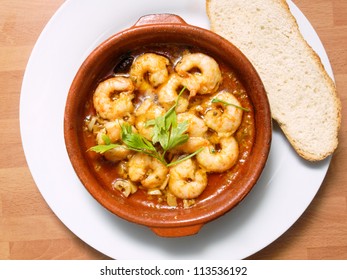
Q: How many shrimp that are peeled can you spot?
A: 11